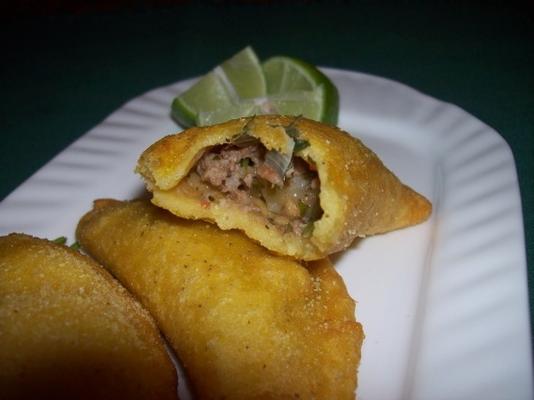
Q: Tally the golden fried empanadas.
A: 3